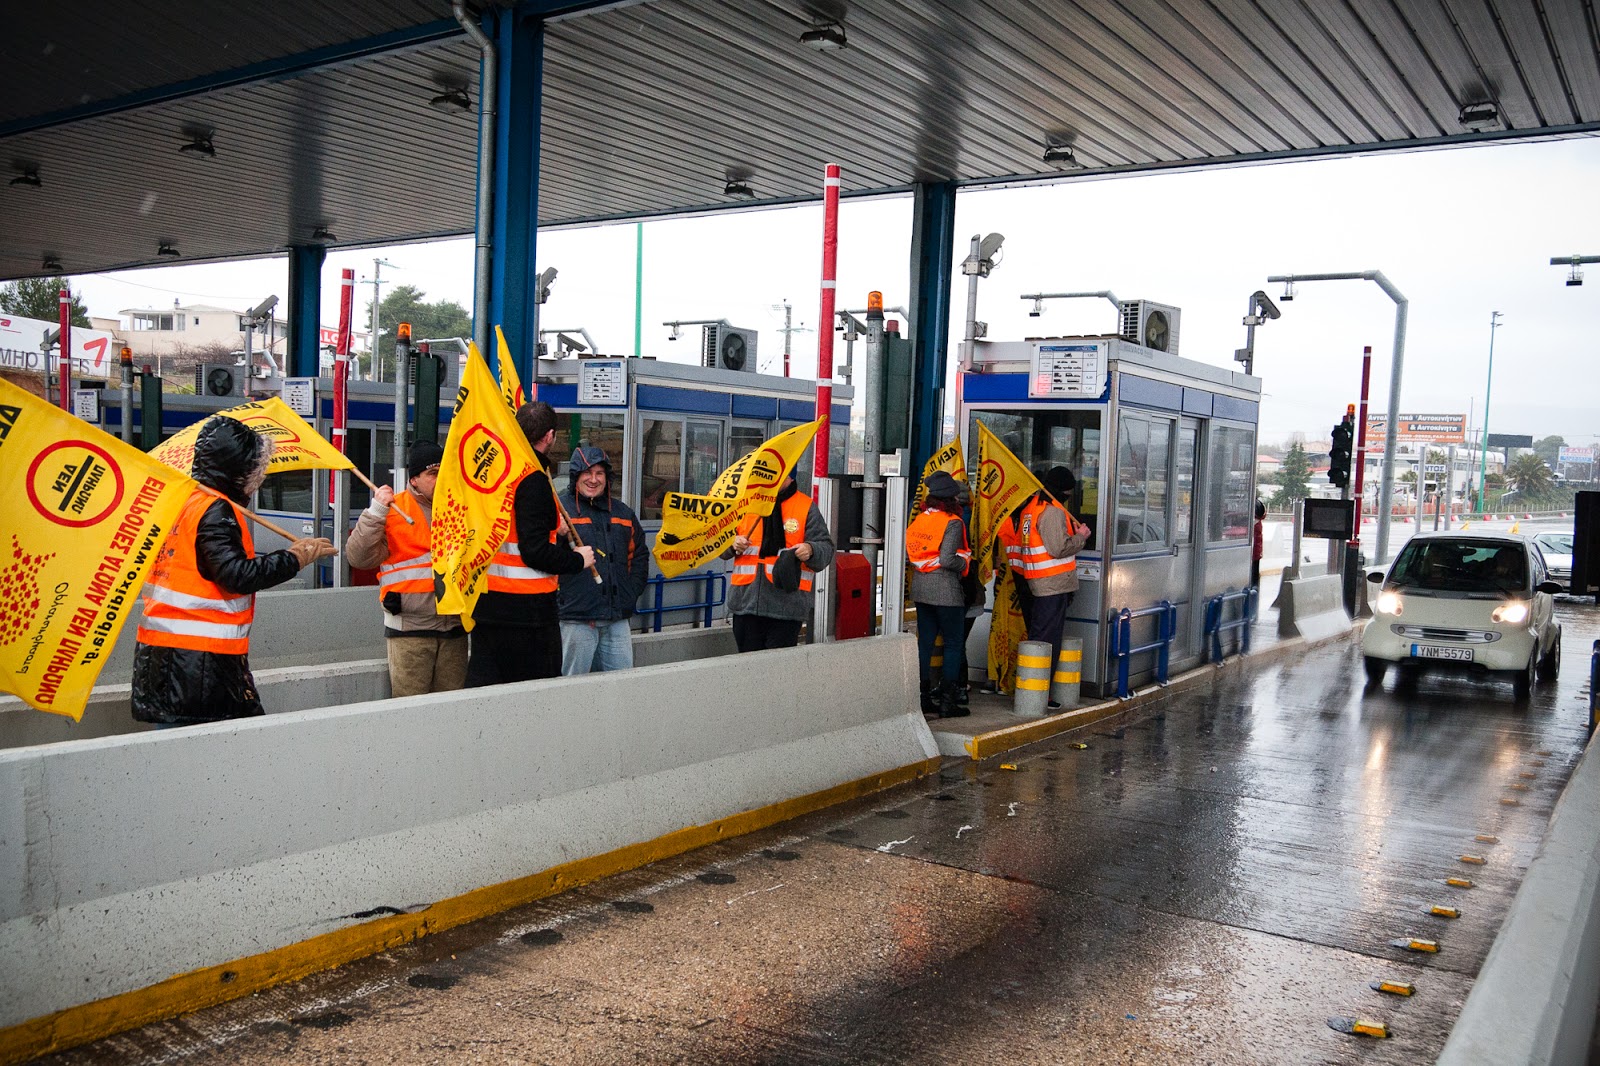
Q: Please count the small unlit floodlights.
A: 10